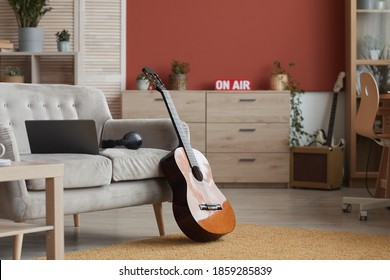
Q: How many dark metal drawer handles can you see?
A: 4